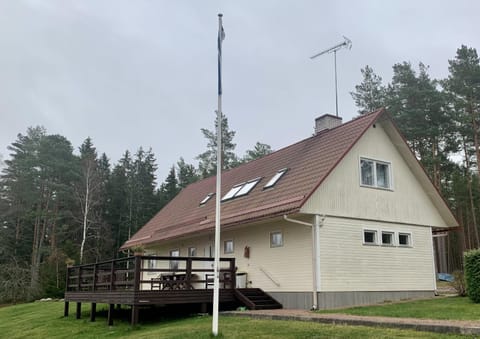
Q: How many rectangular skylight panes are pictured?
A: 4